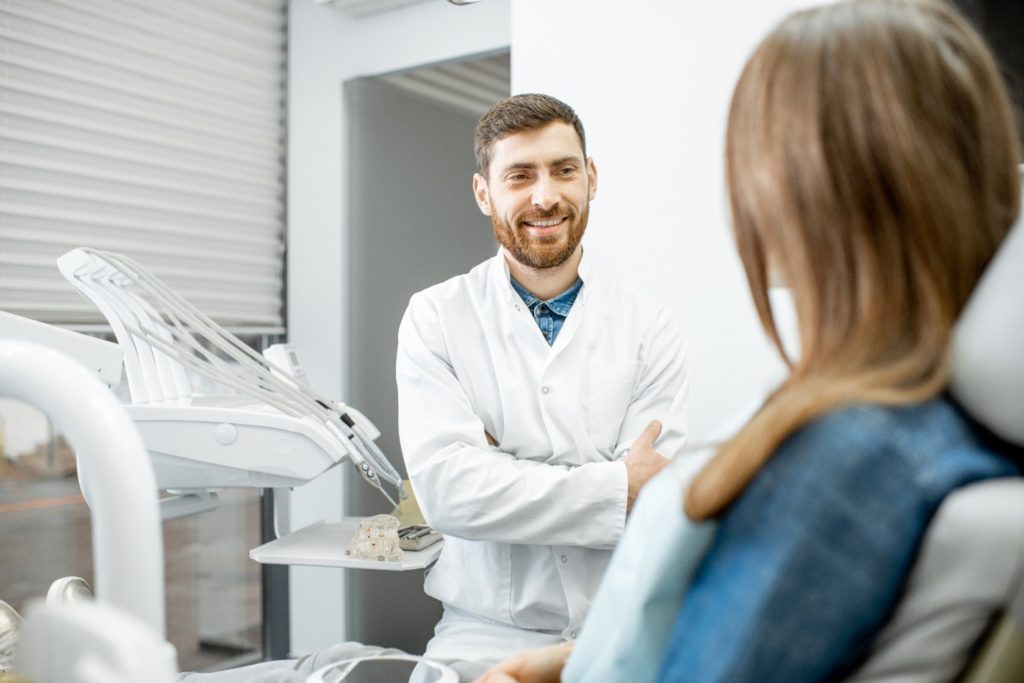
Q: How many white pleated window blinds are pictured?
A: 1